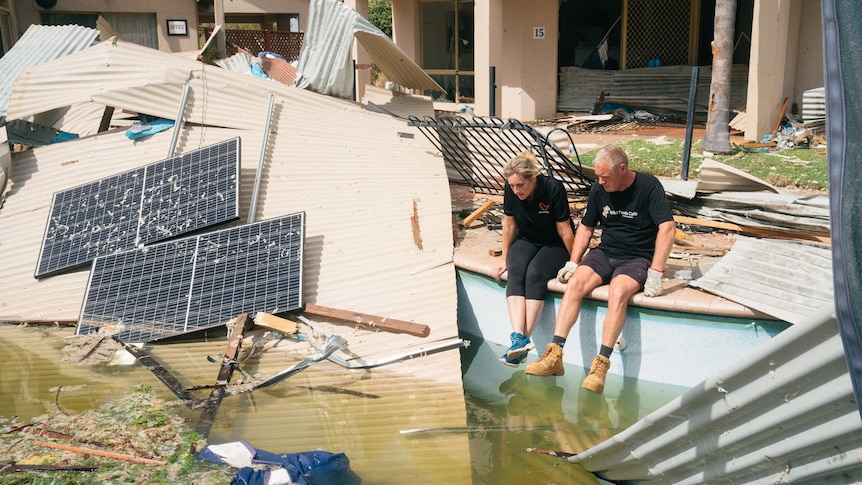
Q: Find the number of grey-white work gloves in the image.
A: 2